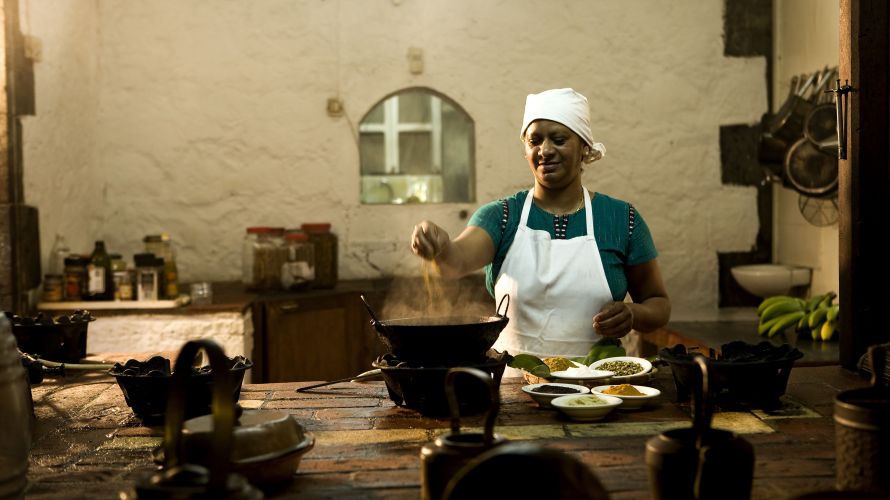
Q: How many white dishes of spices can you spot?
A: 6